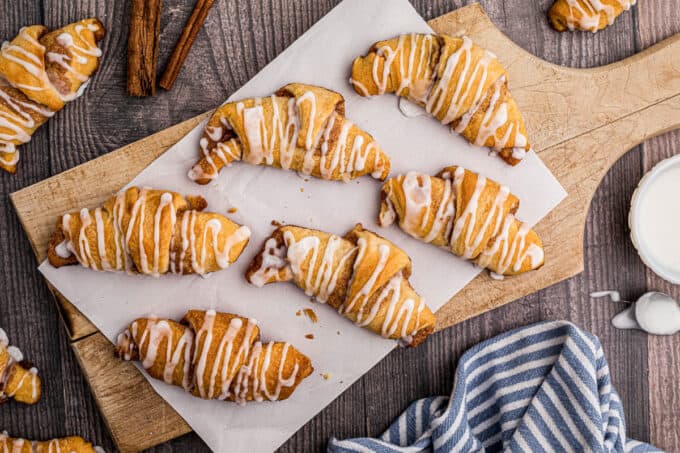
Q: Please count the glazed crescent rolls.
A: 10